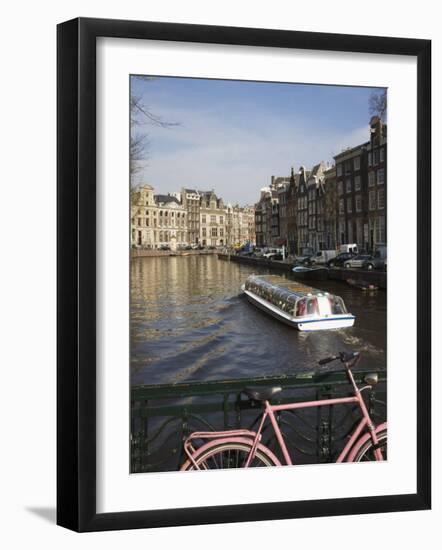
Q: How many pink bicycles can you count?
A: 1